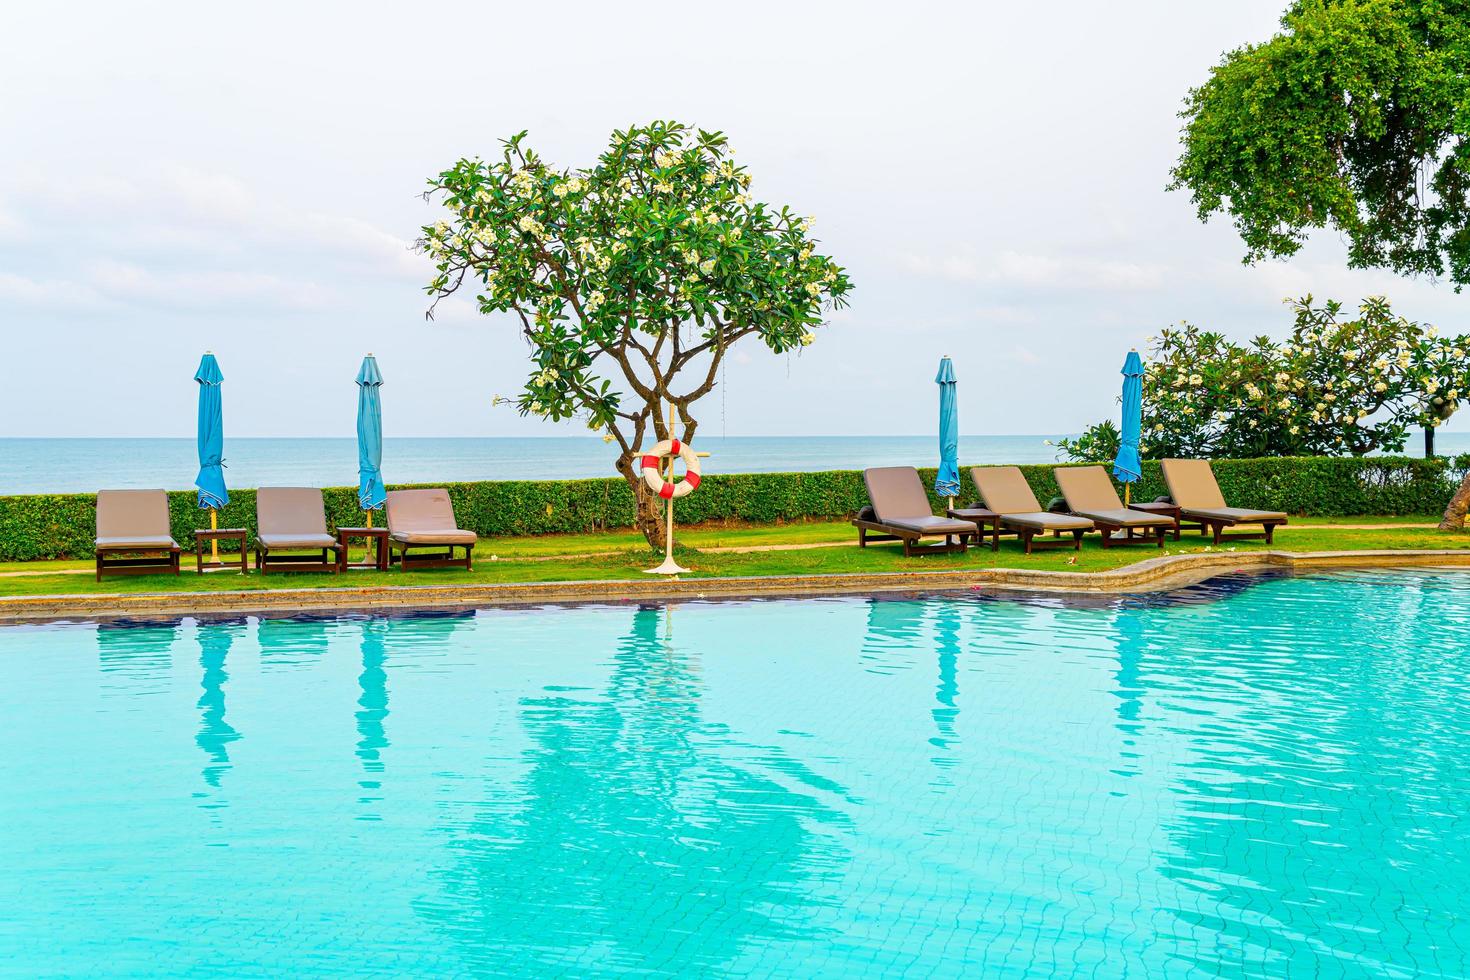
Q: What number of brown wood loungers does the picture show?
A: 7